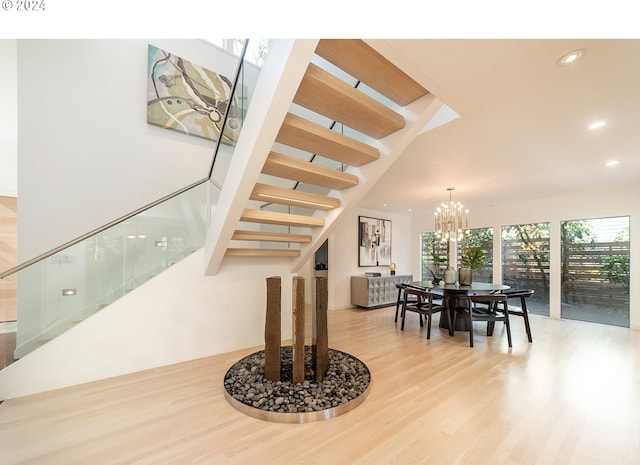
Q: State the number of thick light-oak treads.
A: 8